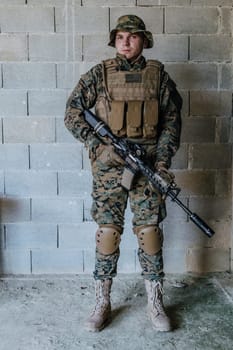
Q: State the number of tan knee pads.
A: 2